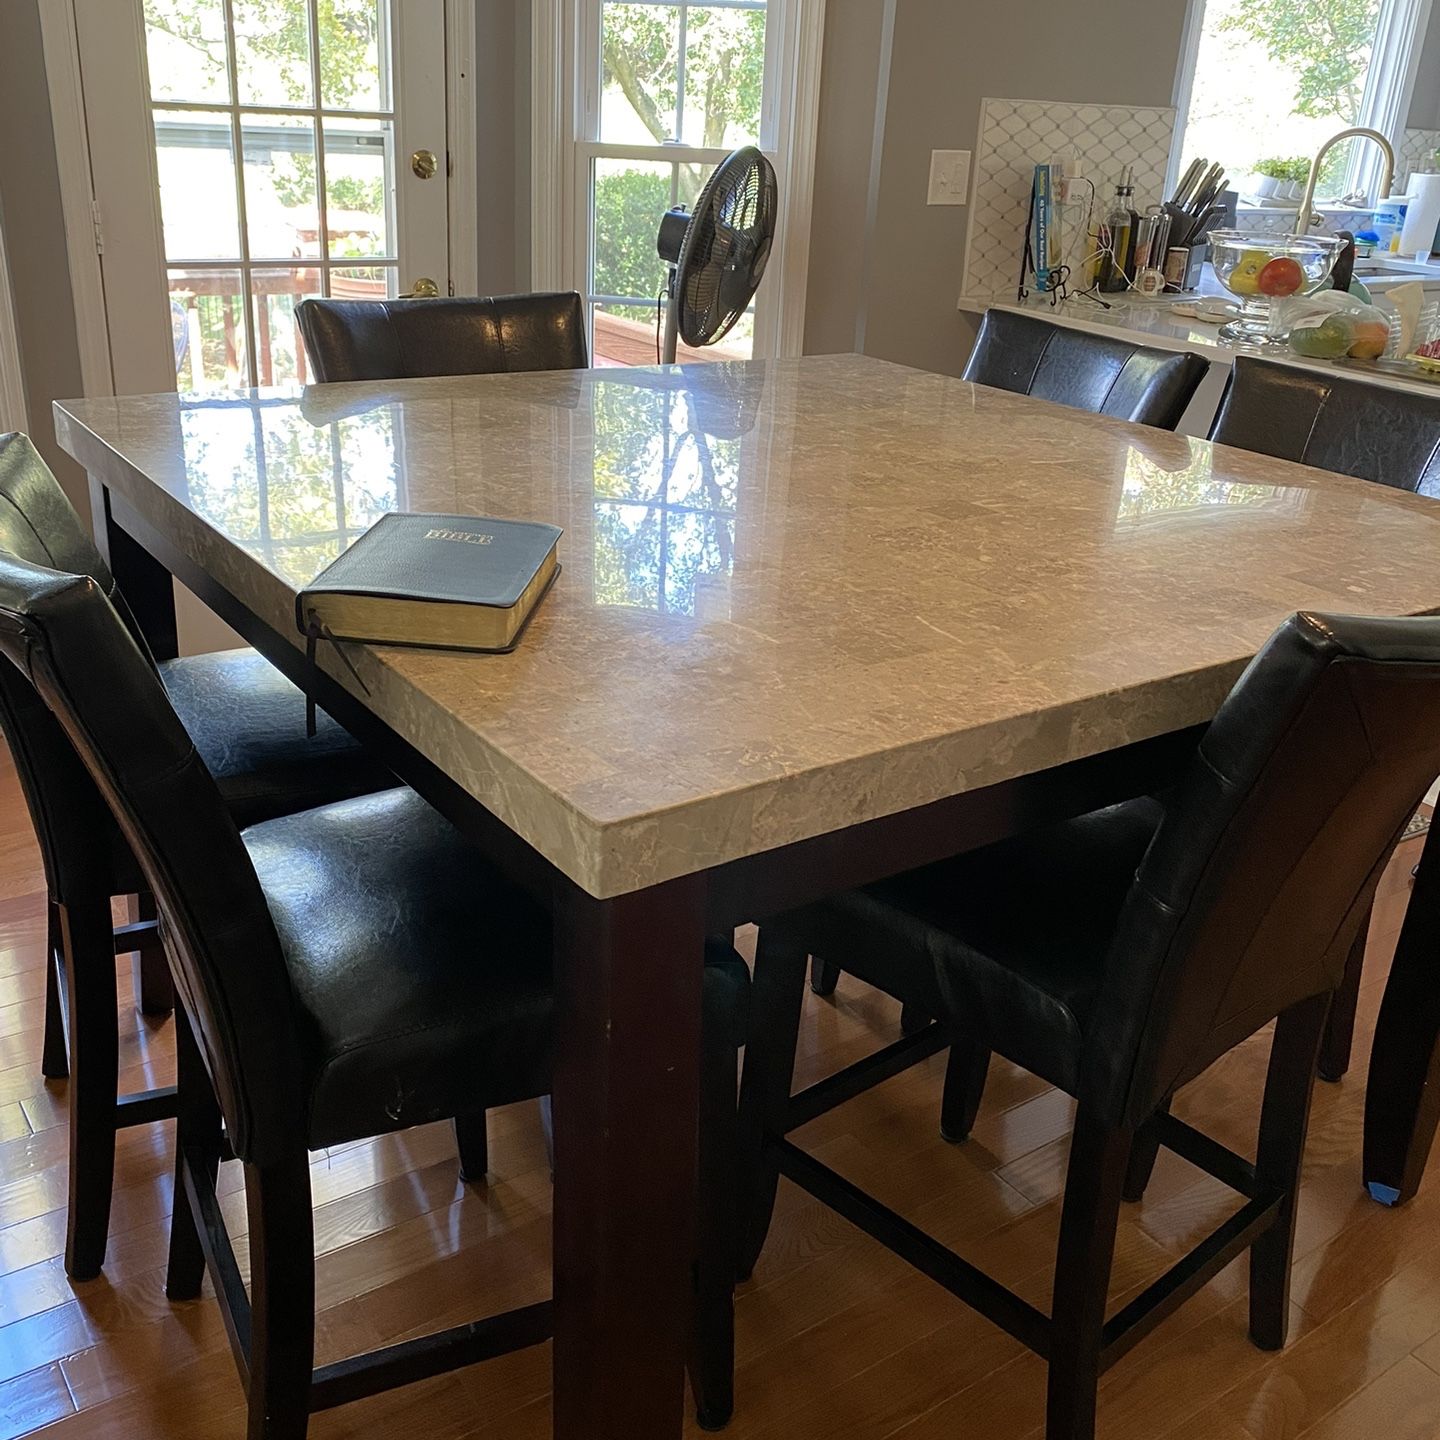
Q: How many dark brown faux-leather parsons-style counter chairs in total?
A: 6